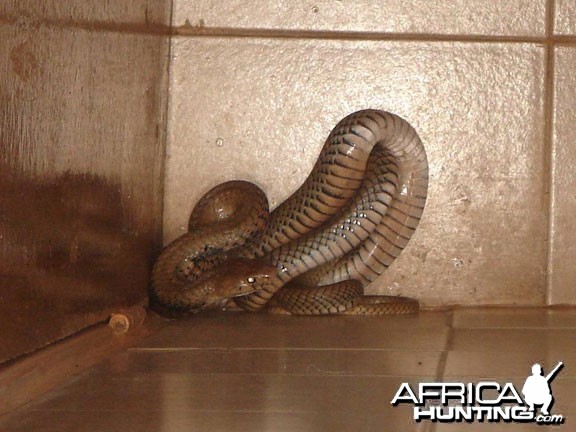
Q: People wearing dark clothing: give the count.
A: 0